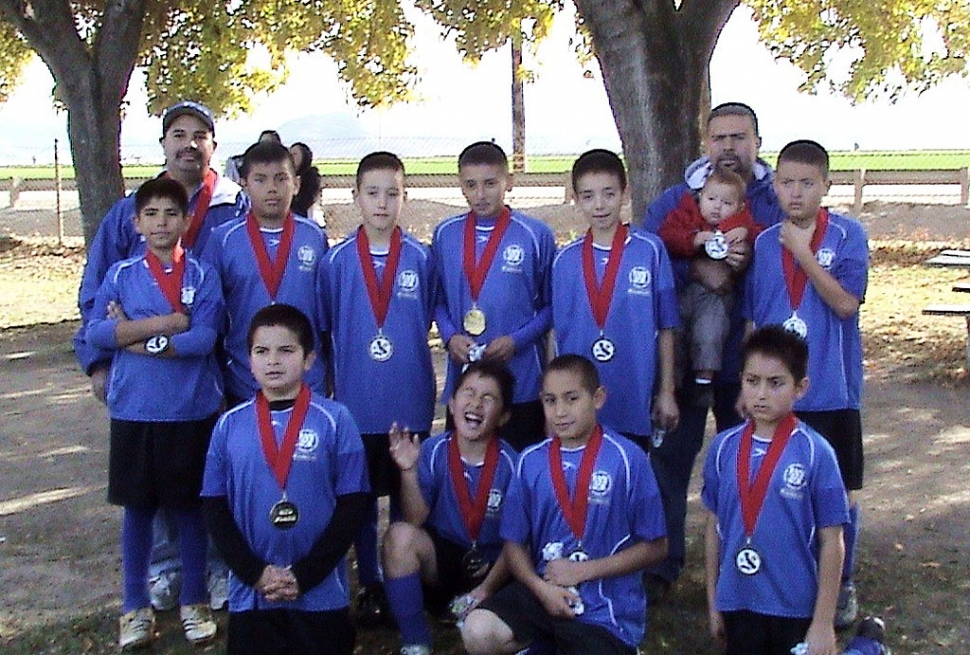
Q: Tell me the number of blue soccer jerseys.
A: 10